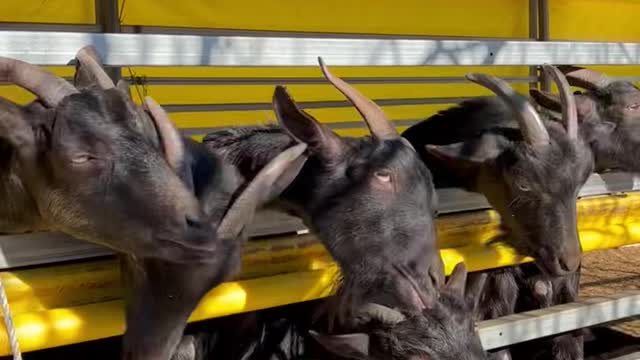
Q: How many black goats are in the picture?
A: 6